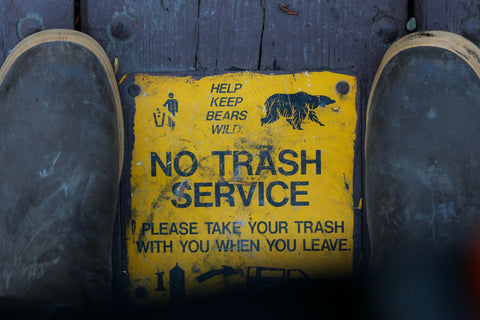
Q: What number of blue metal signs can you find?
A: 0